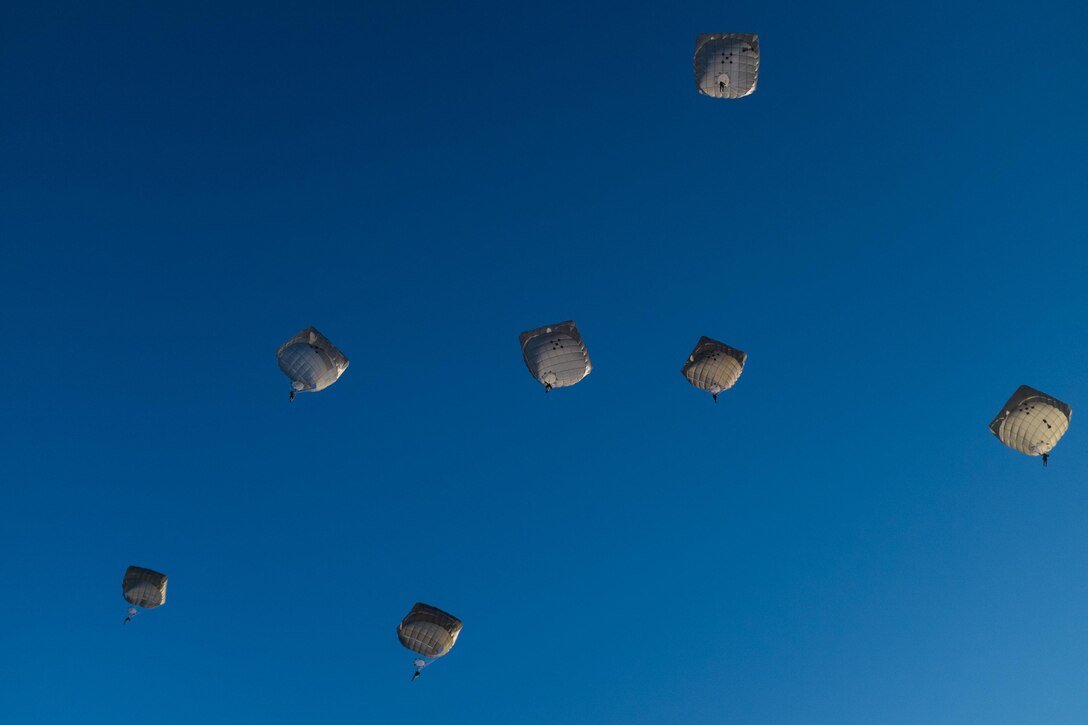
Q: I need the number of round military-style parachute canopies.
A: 7